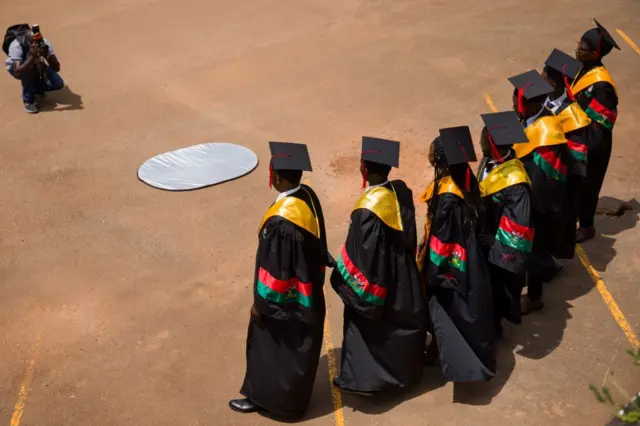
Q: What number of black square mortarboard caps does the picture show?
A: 7